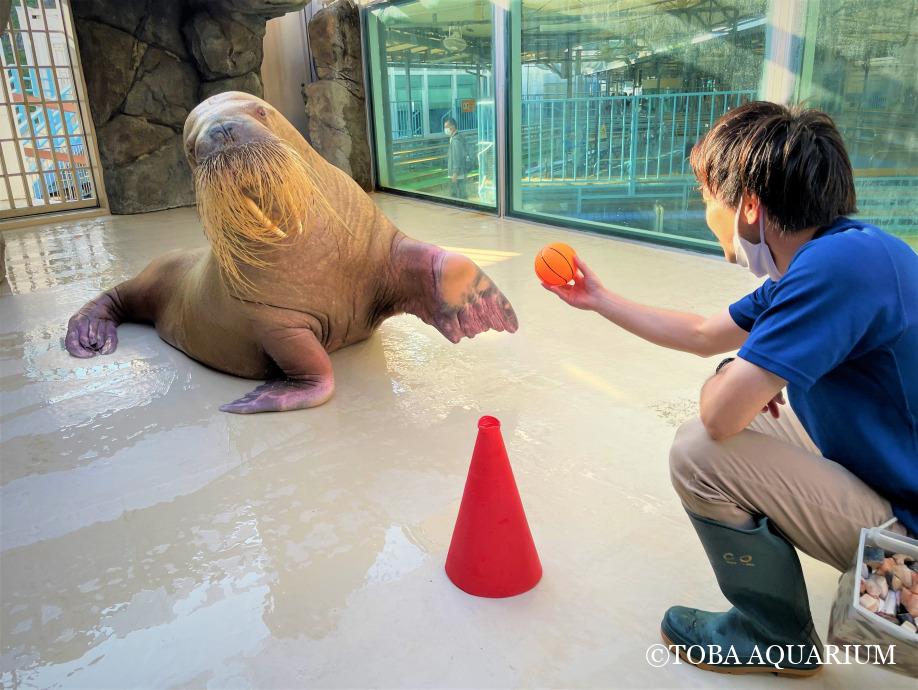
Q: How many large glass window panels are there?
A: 3